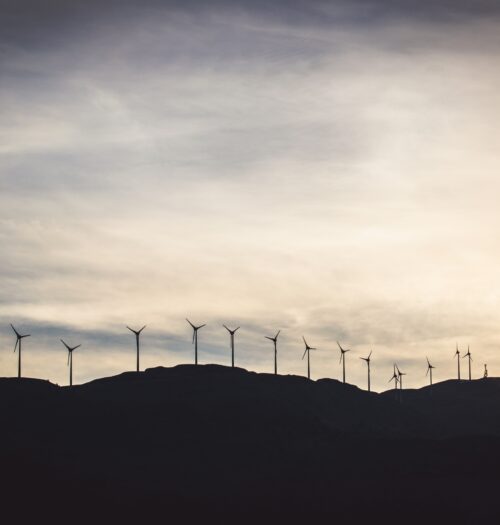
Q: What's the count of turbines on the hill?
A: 14